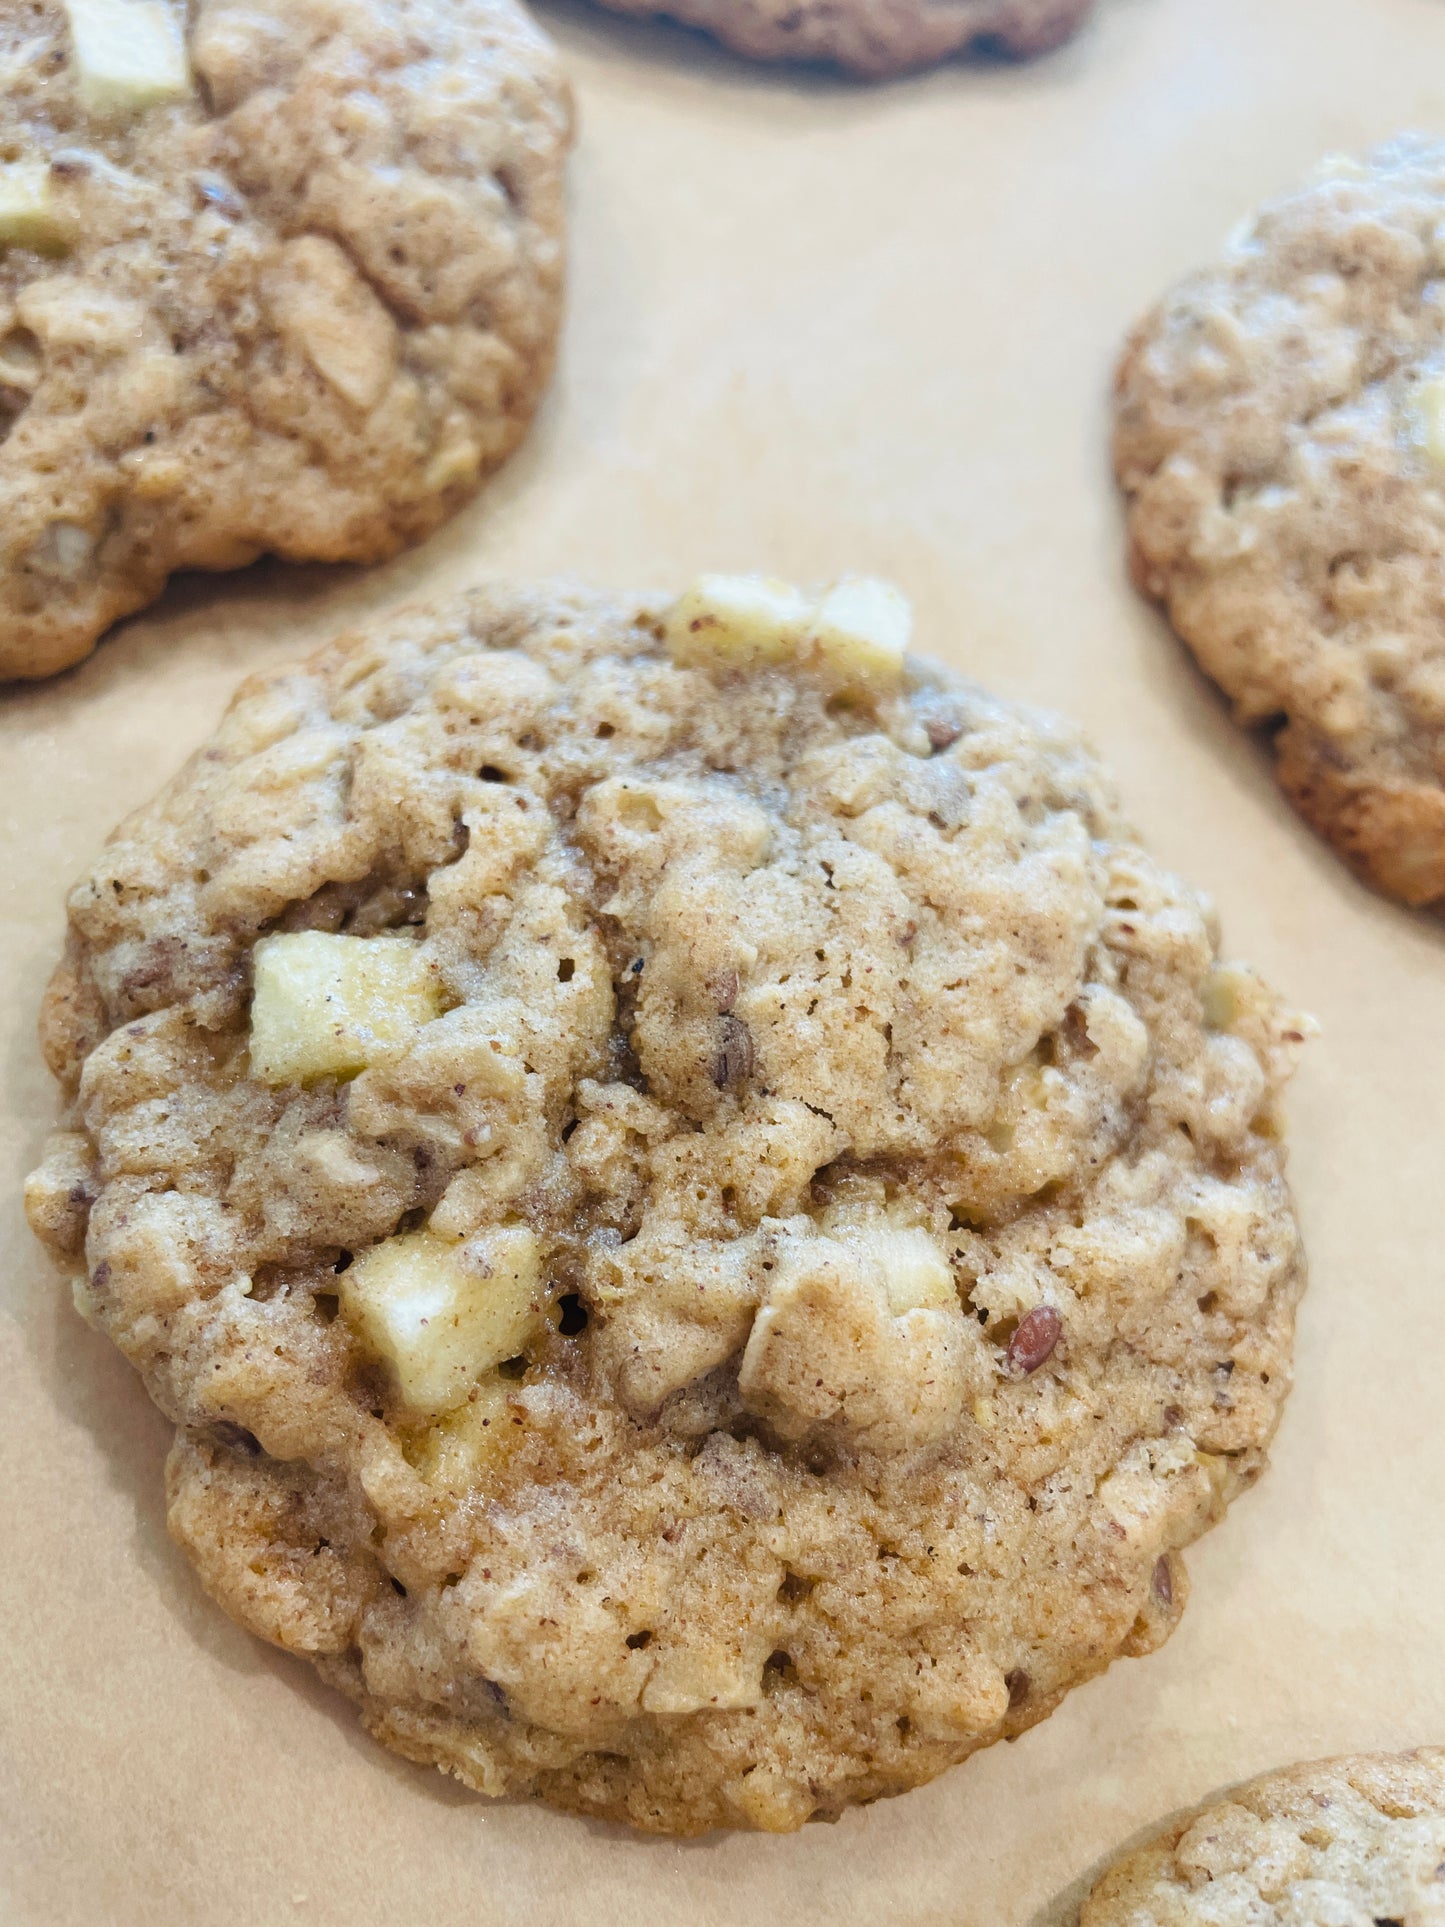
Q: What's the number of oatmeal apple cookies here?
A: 5